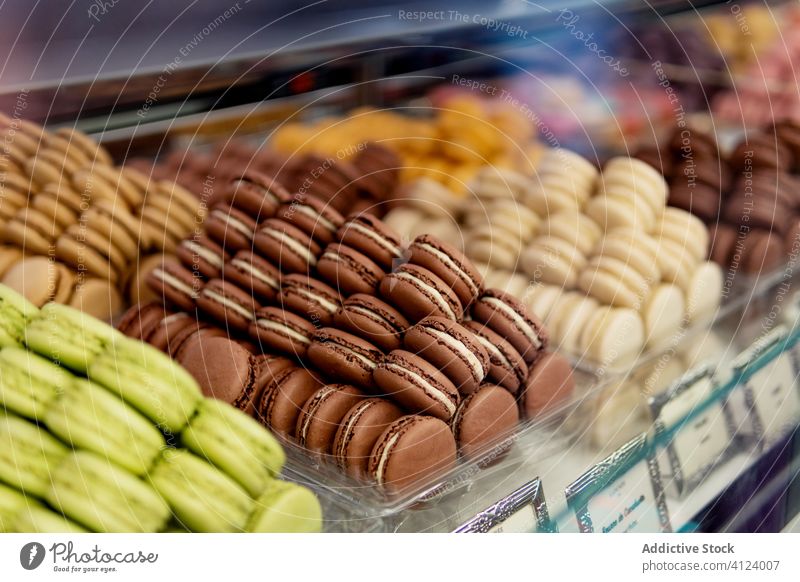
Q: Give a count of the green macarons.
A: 12